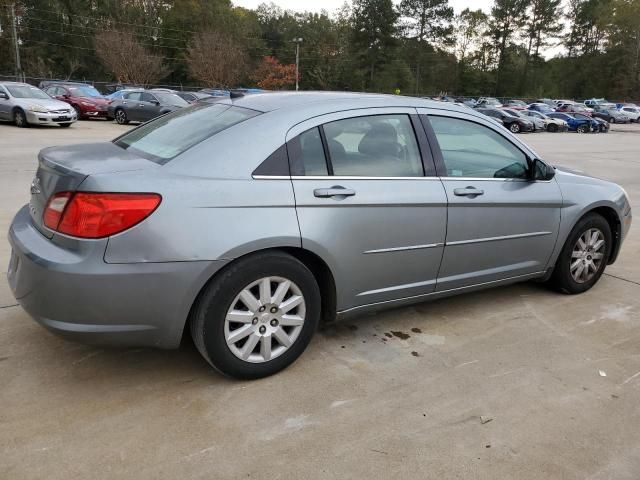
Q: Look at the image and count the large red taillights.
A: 1